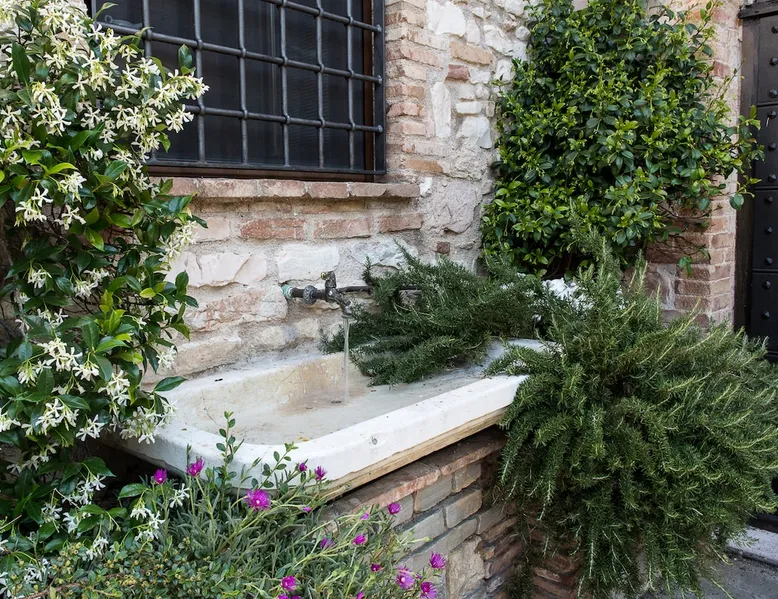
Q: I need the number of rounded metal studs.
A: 11